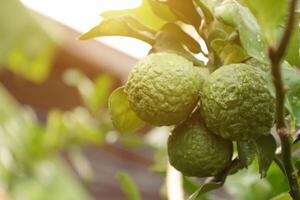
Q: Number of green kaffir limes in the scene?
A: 3